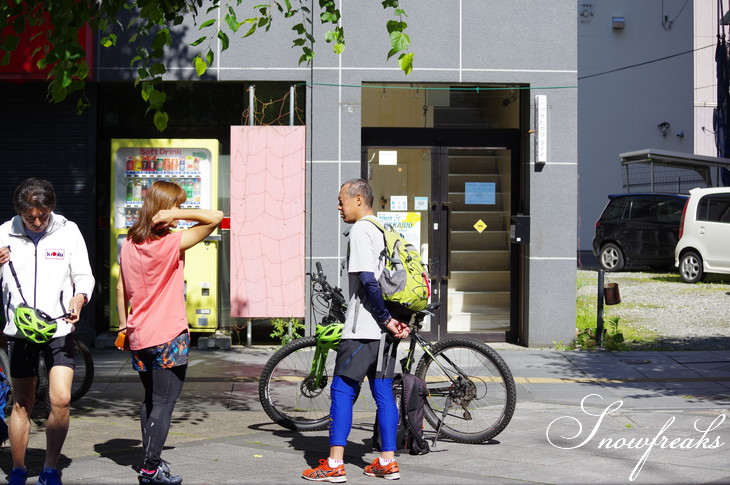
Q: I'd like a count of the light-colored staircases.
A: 1